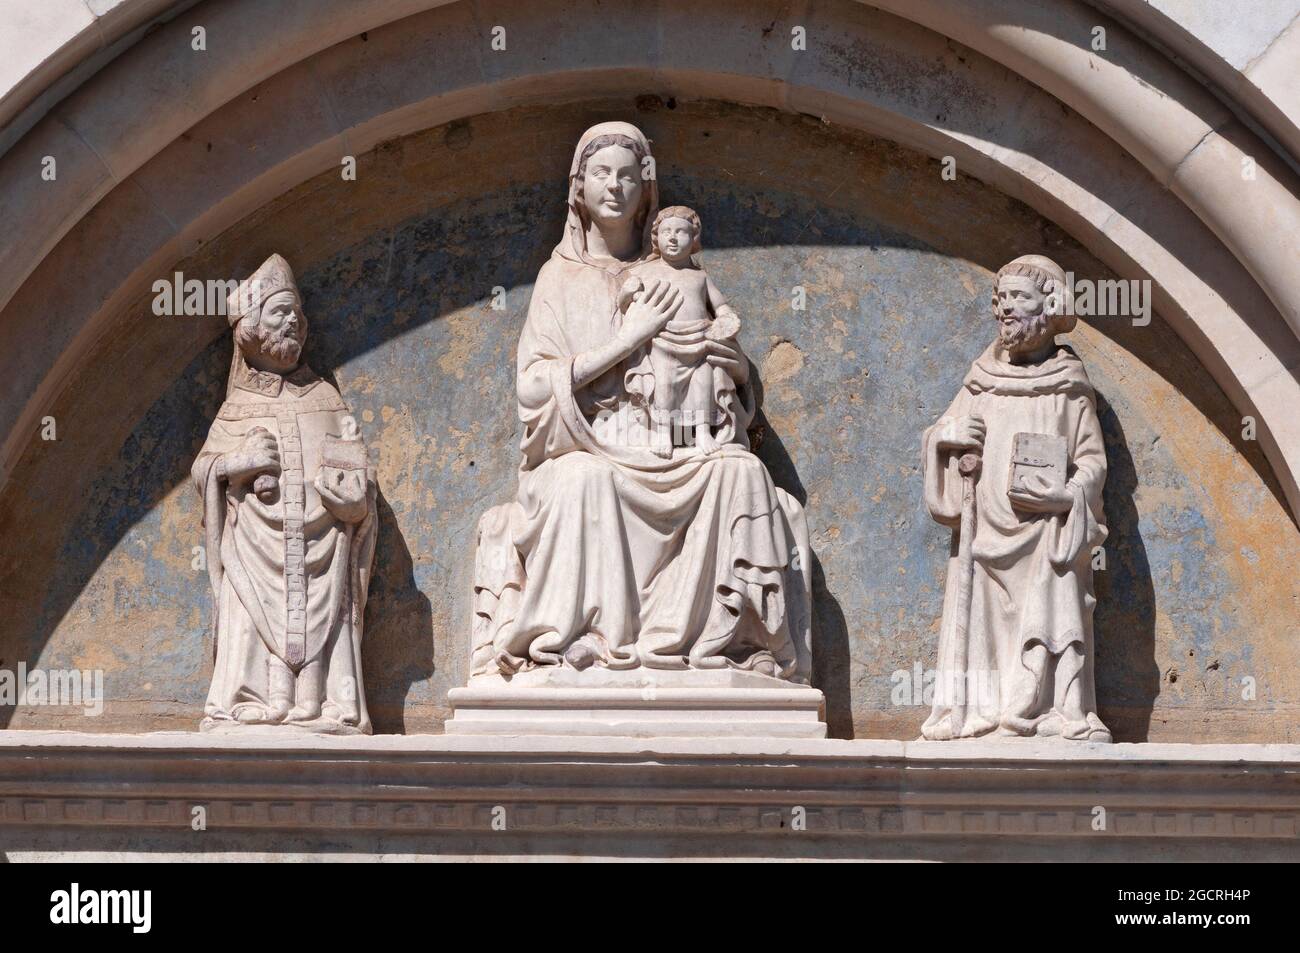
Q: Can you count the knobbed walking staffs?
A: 1